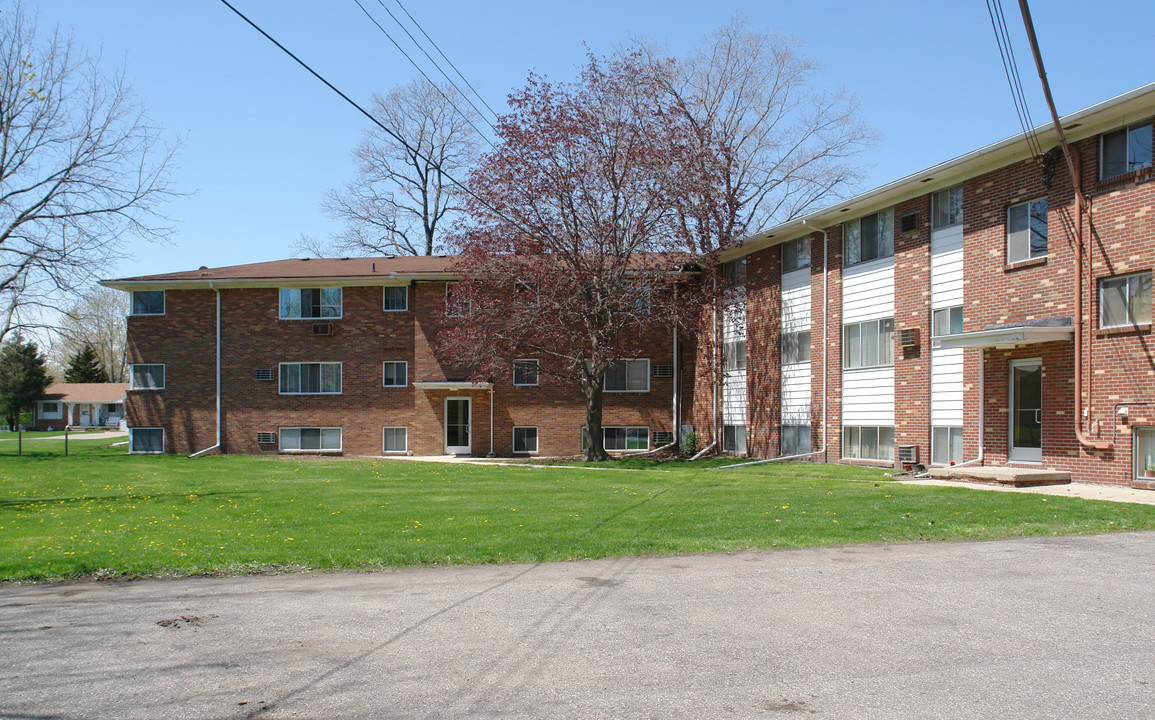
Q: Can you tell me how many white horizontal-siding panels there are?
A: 8